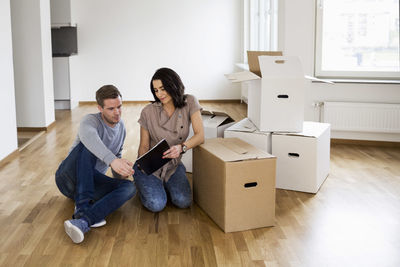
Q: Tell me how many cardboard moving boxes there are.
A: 5